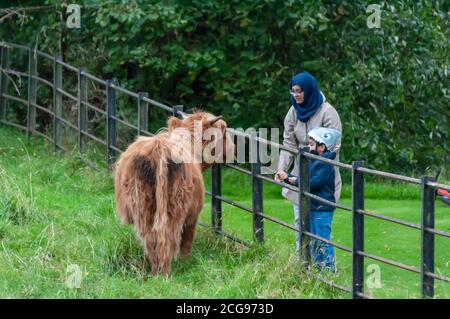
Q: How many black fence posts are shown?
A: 12